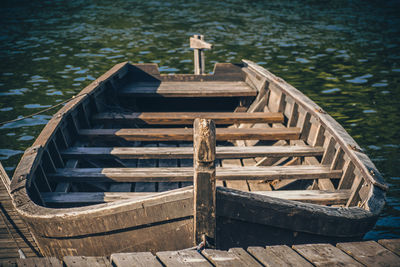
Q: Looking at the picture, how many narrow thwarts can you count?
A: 5